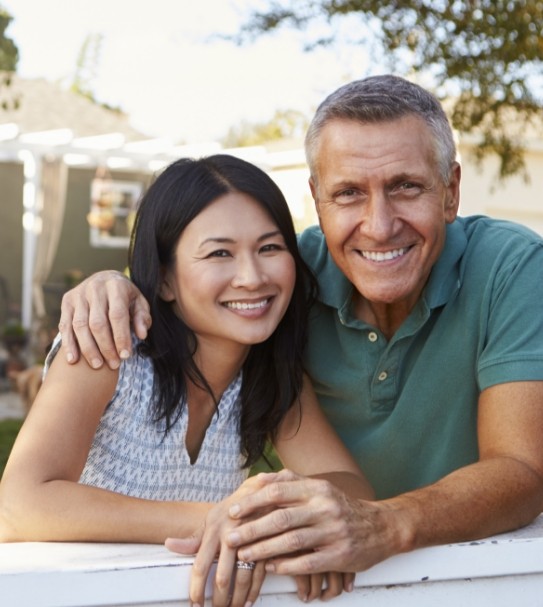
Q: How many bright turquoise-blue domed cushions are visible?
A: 0